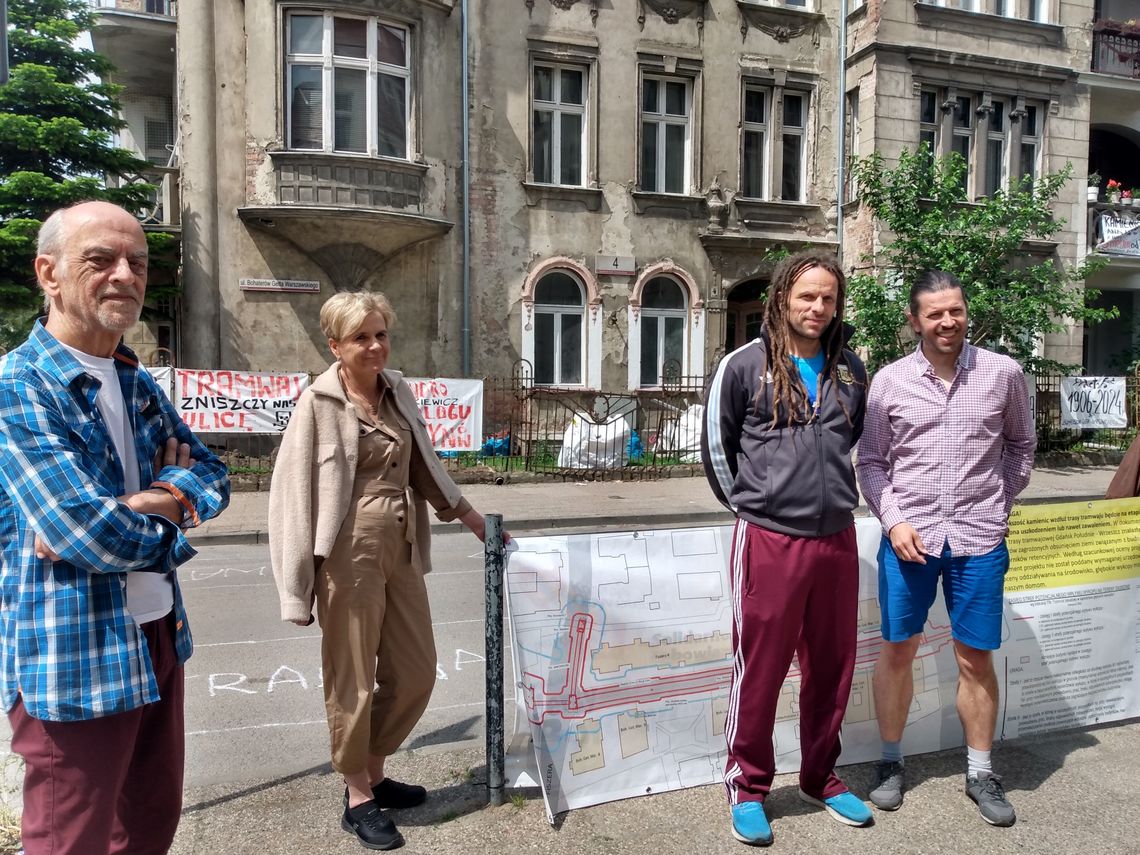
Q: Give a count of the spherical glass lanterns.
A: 0